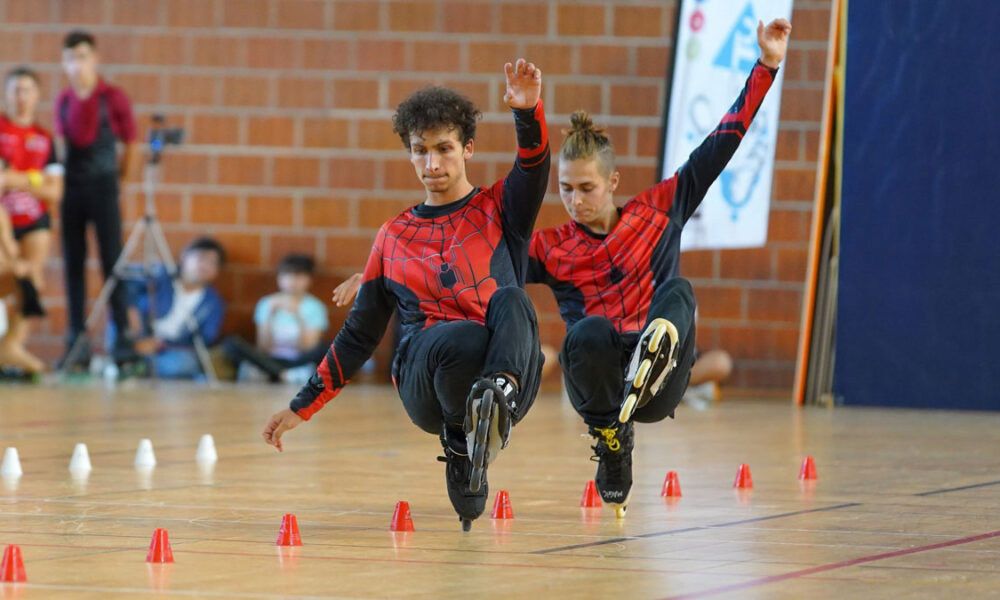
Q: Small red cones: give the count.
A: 9